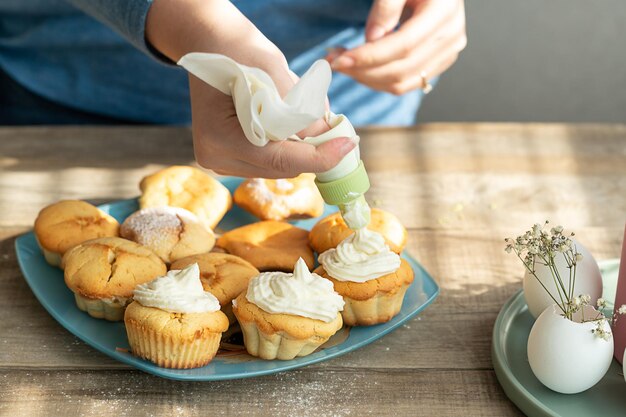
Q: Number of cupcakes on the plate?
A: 11